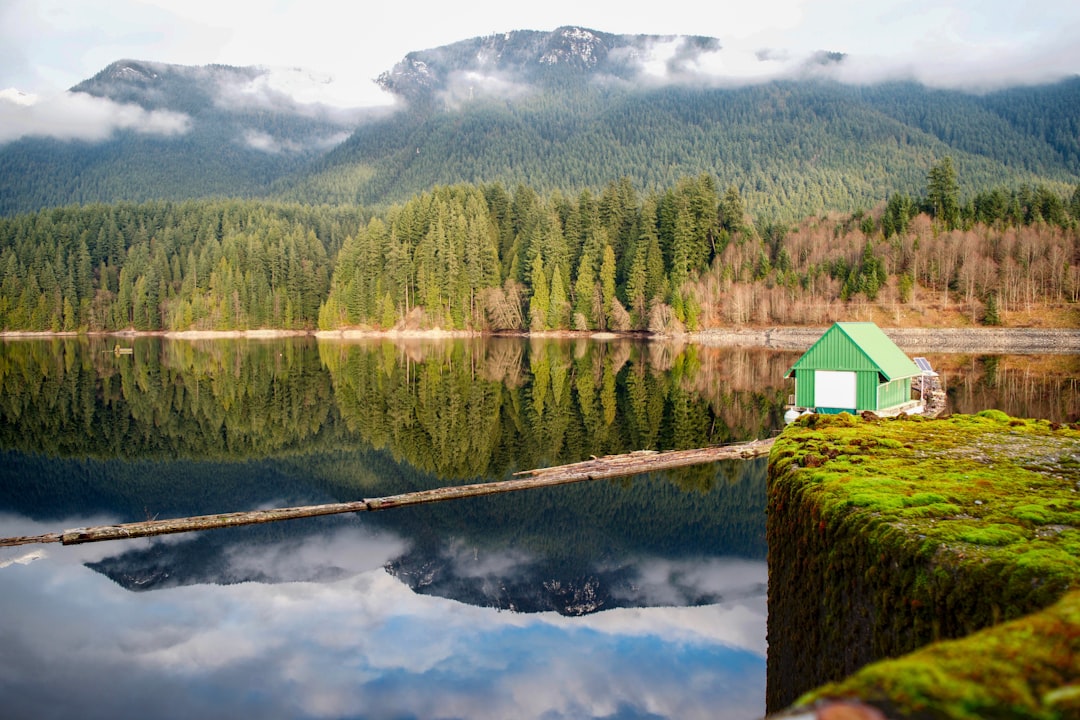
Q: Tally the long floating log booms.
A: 1